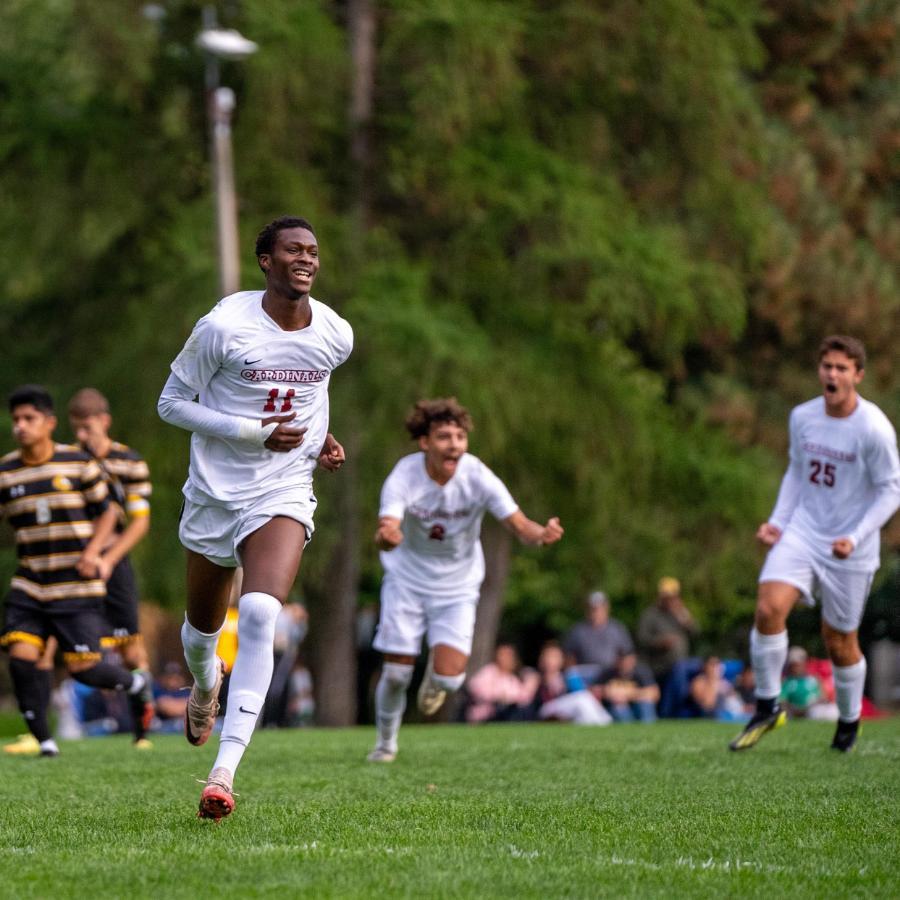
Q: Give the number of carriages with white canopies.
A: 0